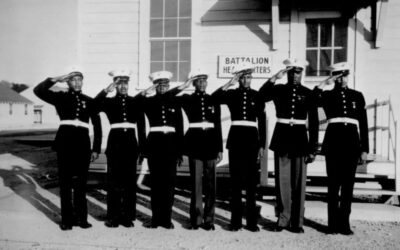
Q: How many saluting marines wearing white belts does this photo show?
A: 7